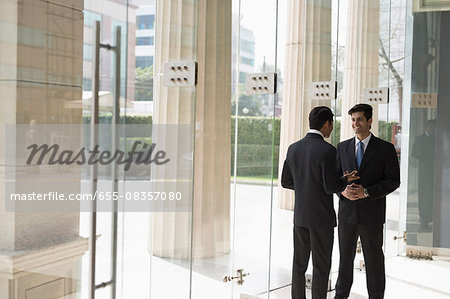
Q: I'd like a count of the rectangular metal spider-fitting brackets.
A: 5